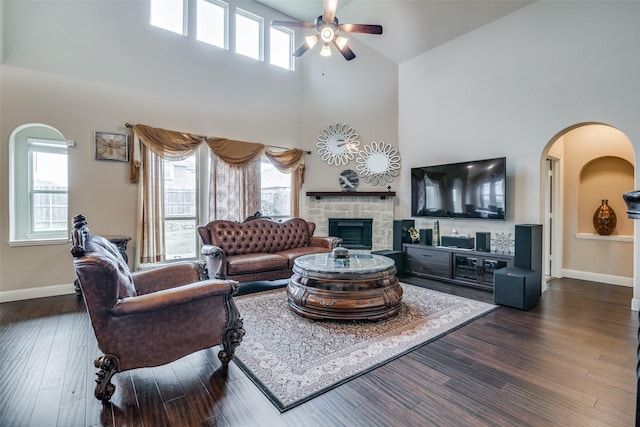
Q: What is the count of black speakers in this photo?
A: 7